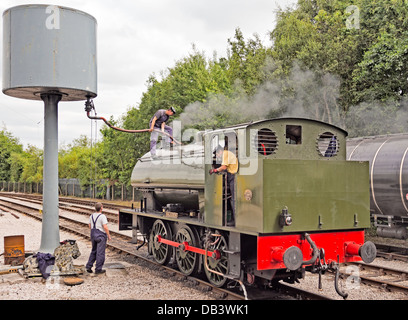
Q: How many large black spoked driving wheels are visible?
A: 3